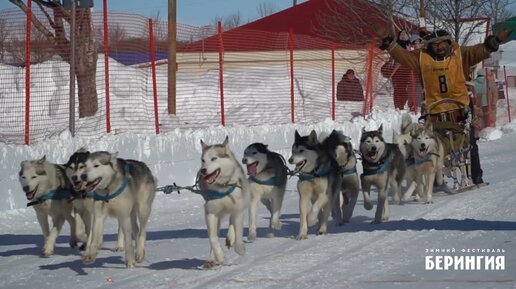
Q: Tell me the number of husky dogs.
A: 10